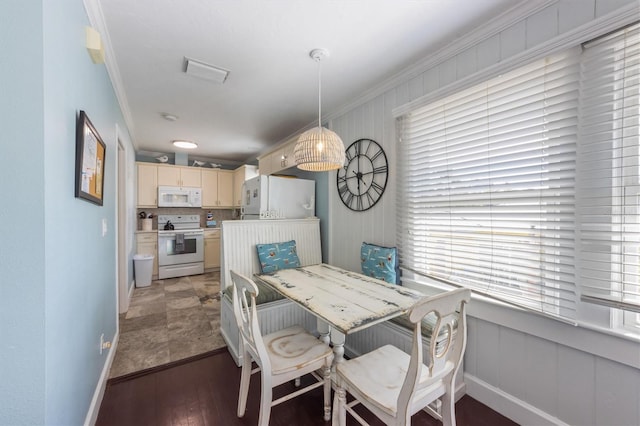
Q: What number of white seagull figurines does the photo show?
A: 3